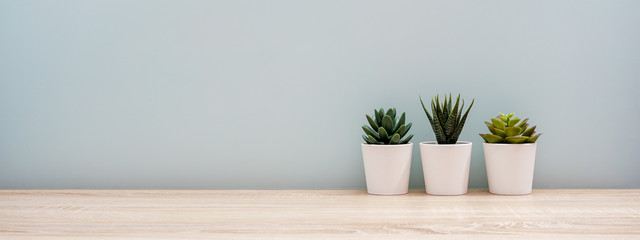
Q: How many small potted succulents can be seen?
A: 3